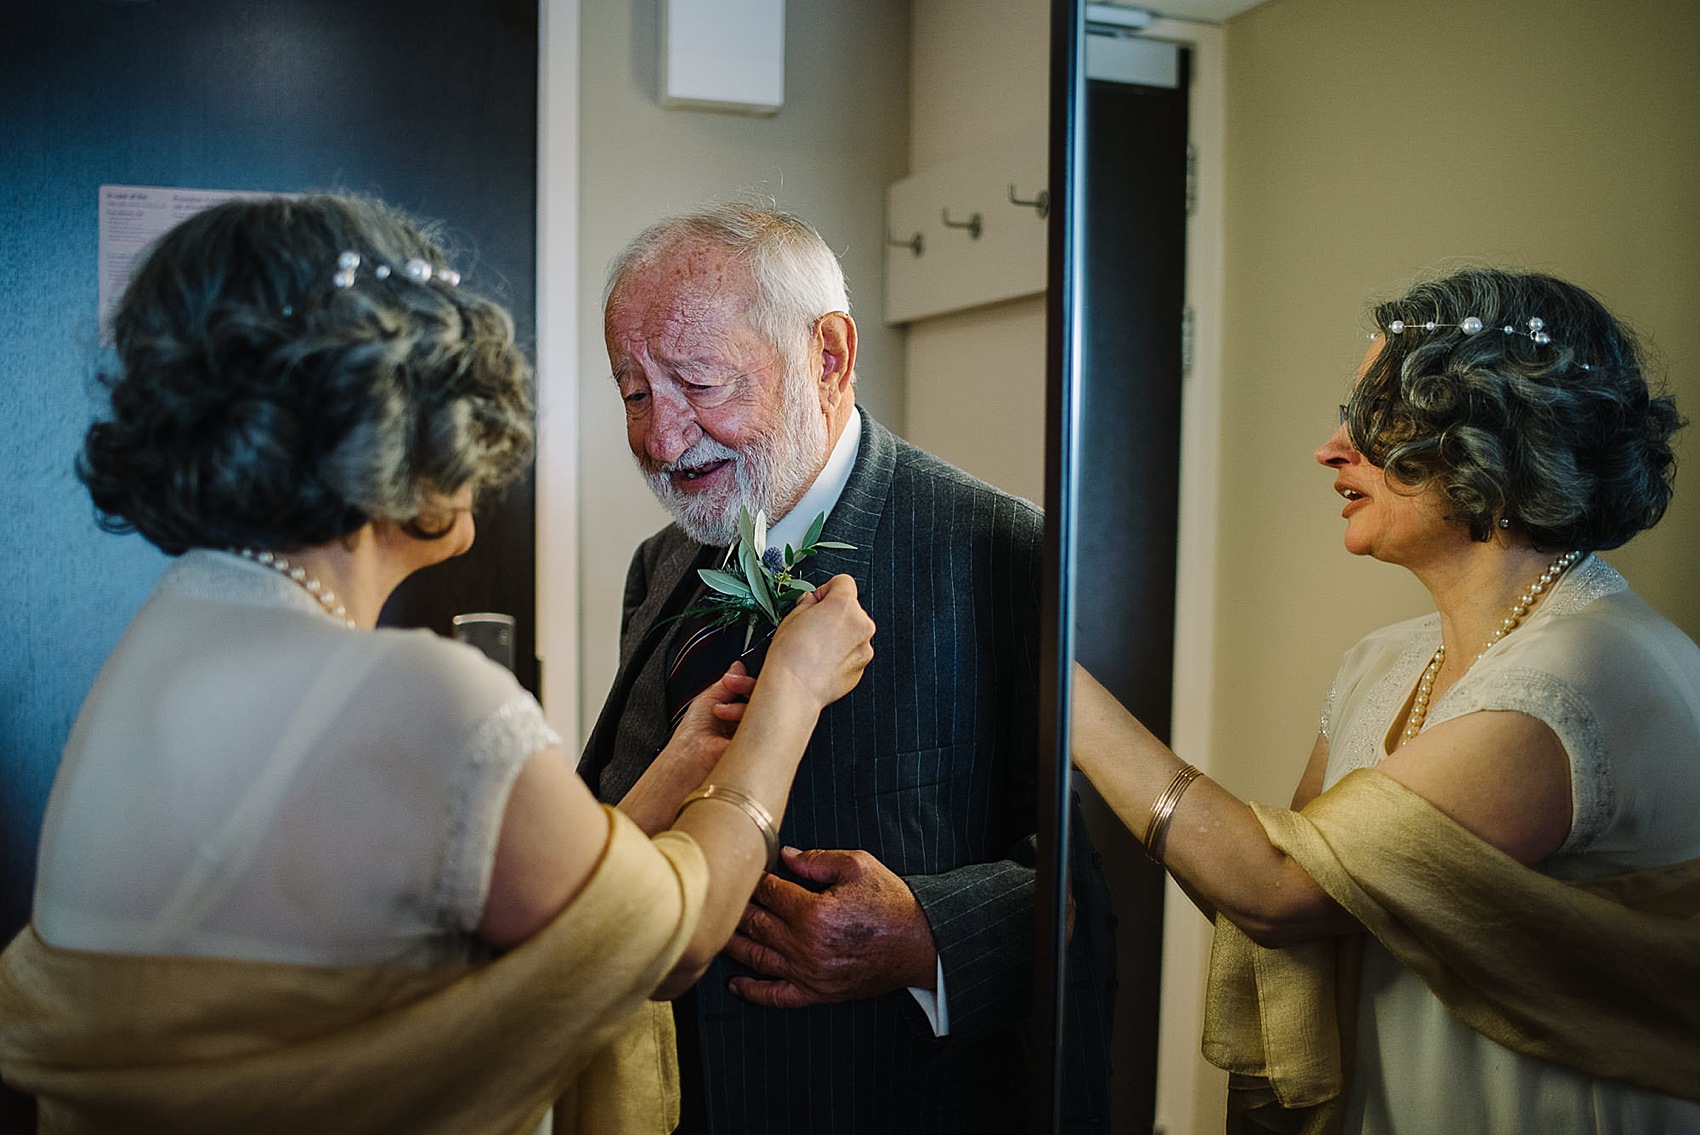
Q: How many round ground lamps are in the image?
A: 0